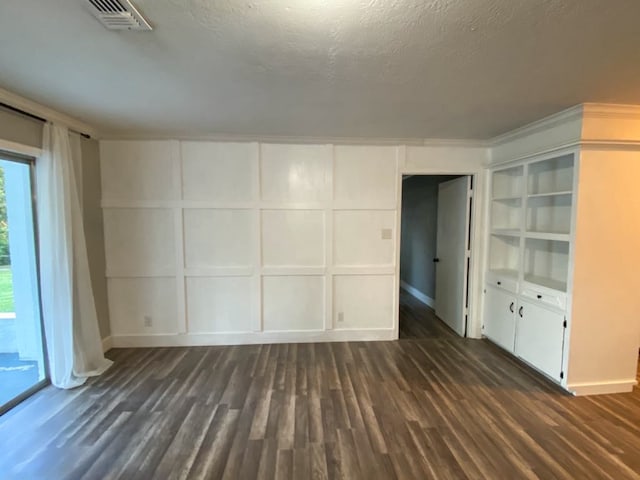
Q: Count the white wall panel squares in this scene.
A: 12